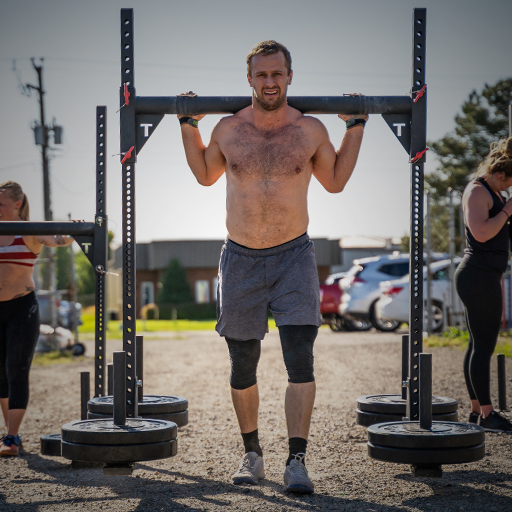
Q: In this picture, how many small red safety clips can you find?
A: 4